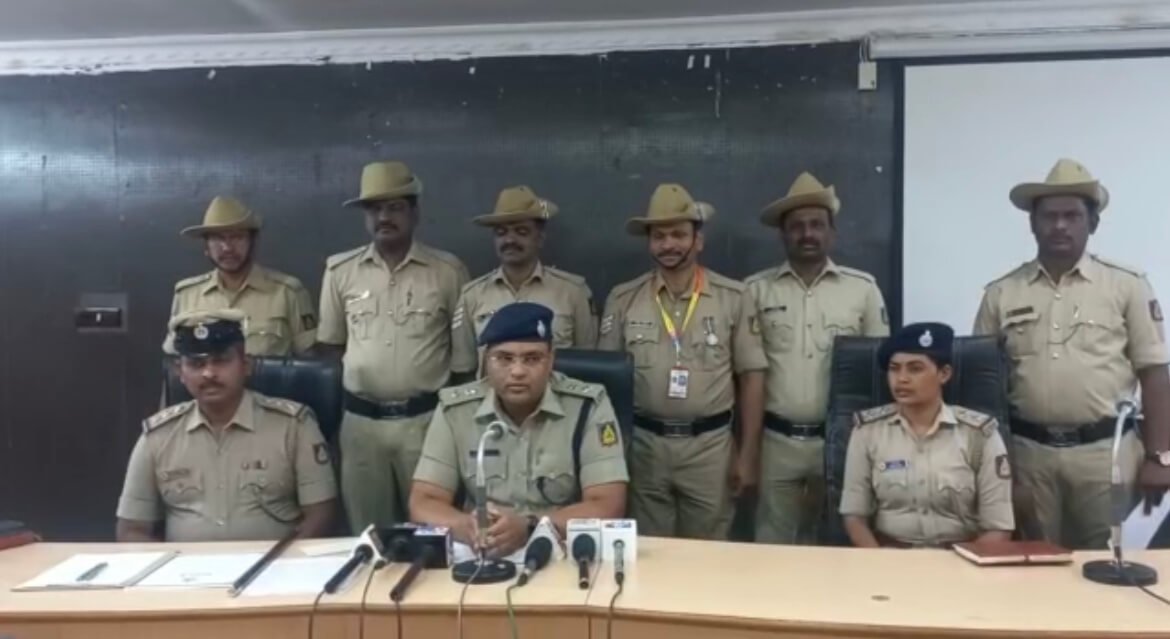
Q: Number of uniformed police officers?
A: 9